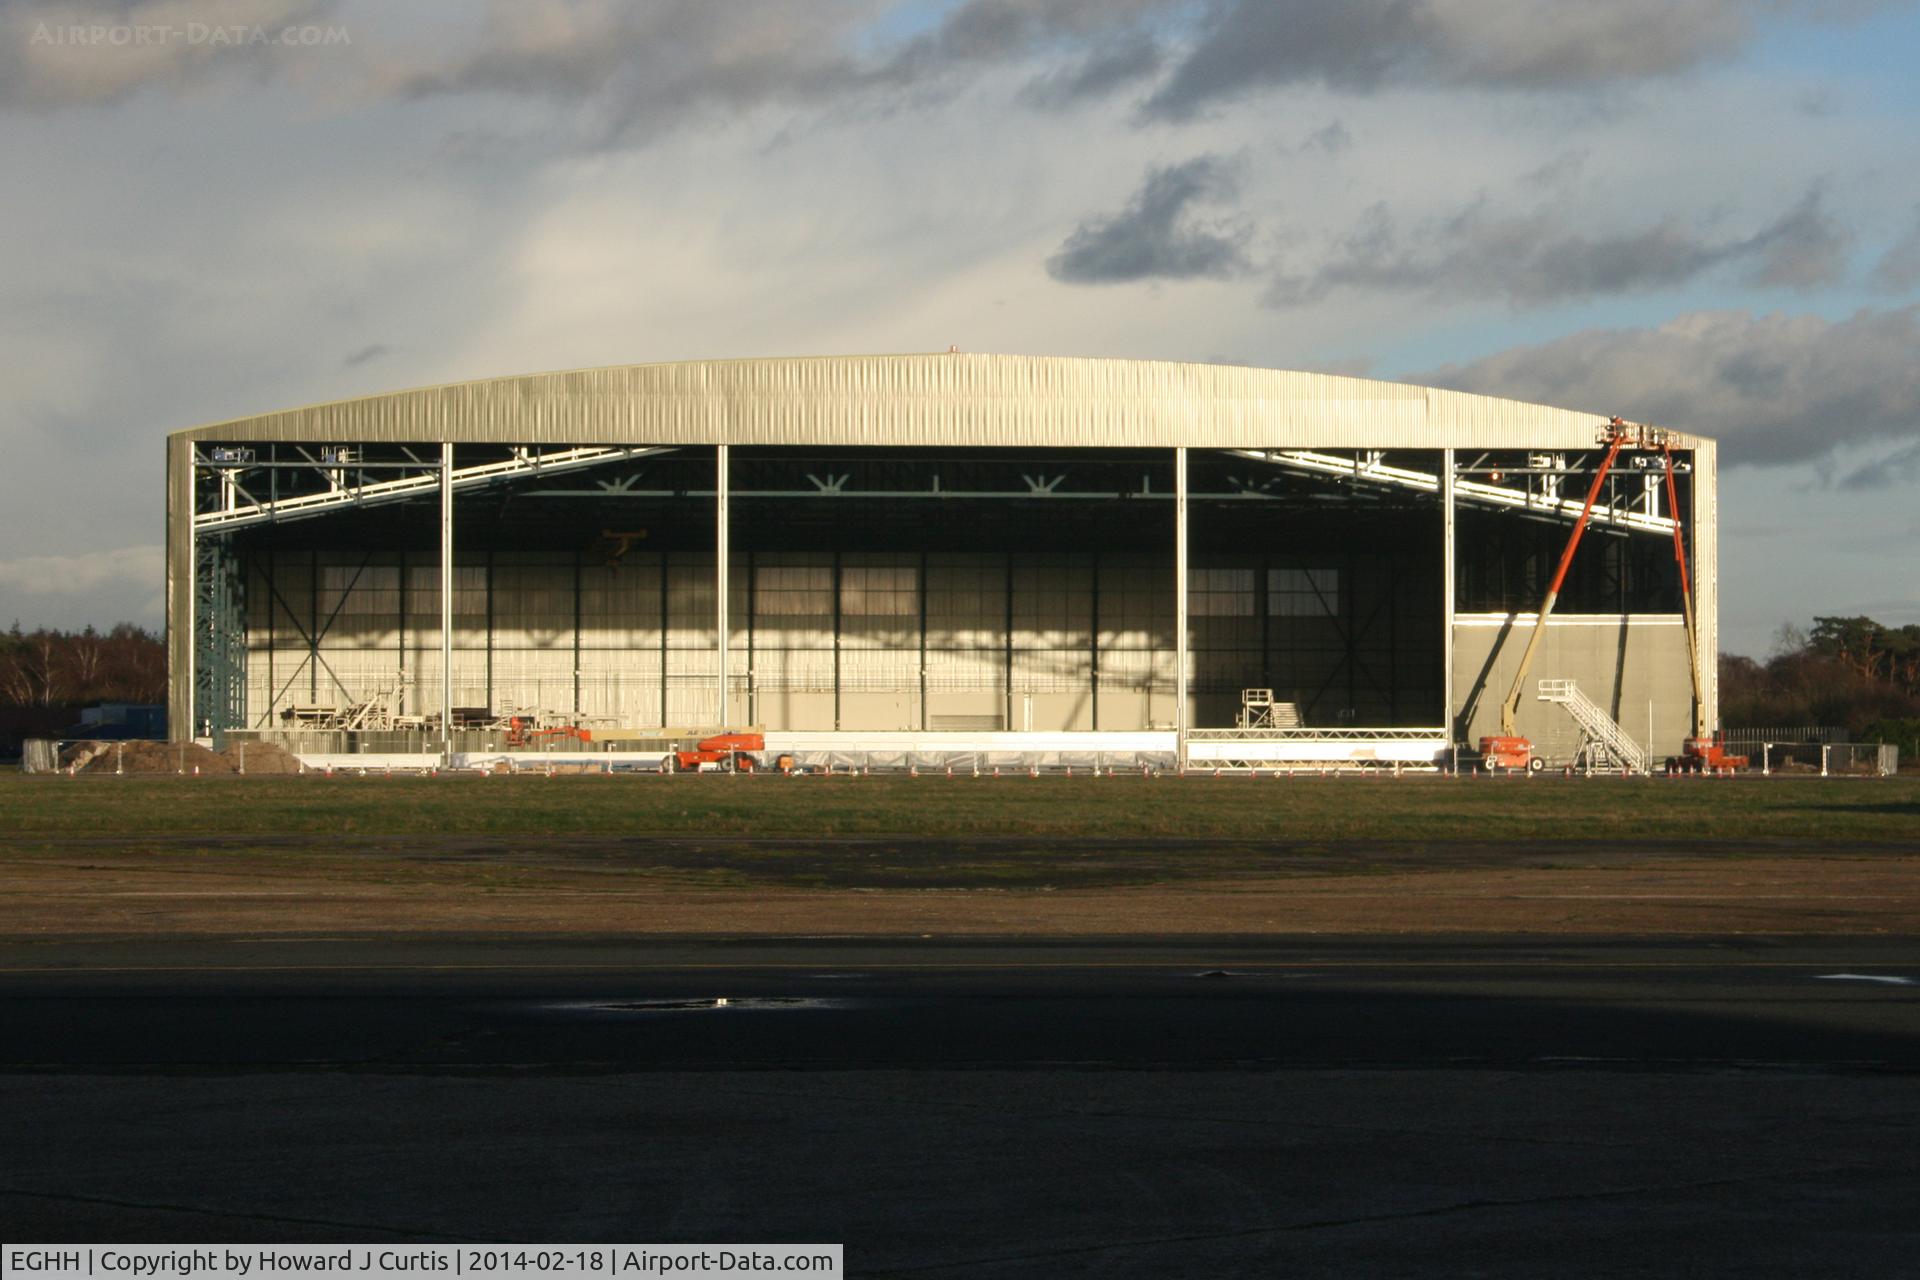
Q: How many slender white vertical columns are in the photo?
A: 4